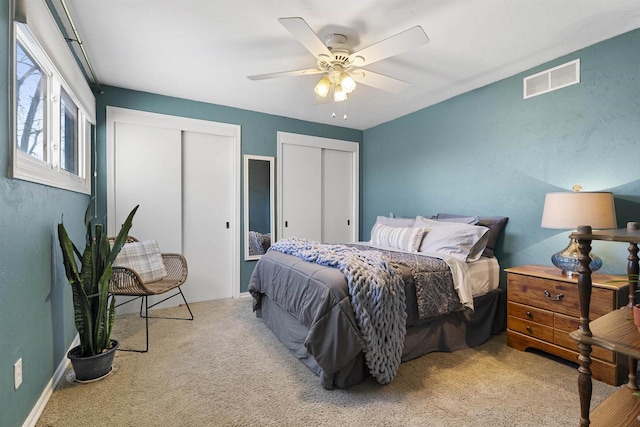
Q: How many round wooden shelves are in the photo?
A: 3